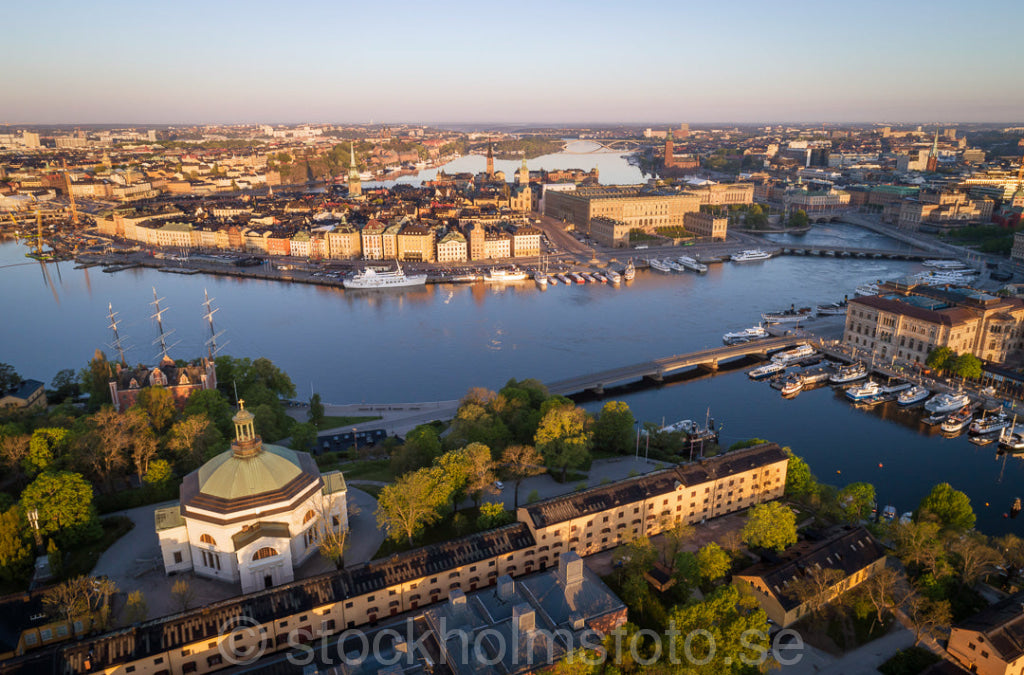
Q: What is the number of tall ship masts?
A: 3